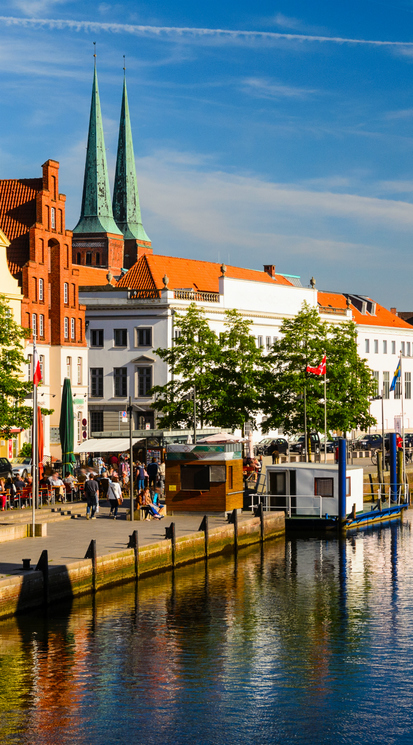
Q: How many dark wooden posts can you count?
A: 7